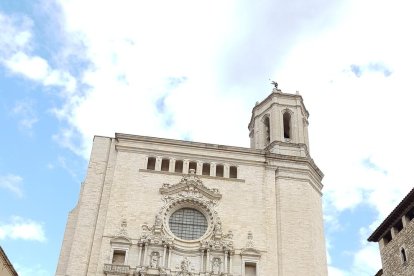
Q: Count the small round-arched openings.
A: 7